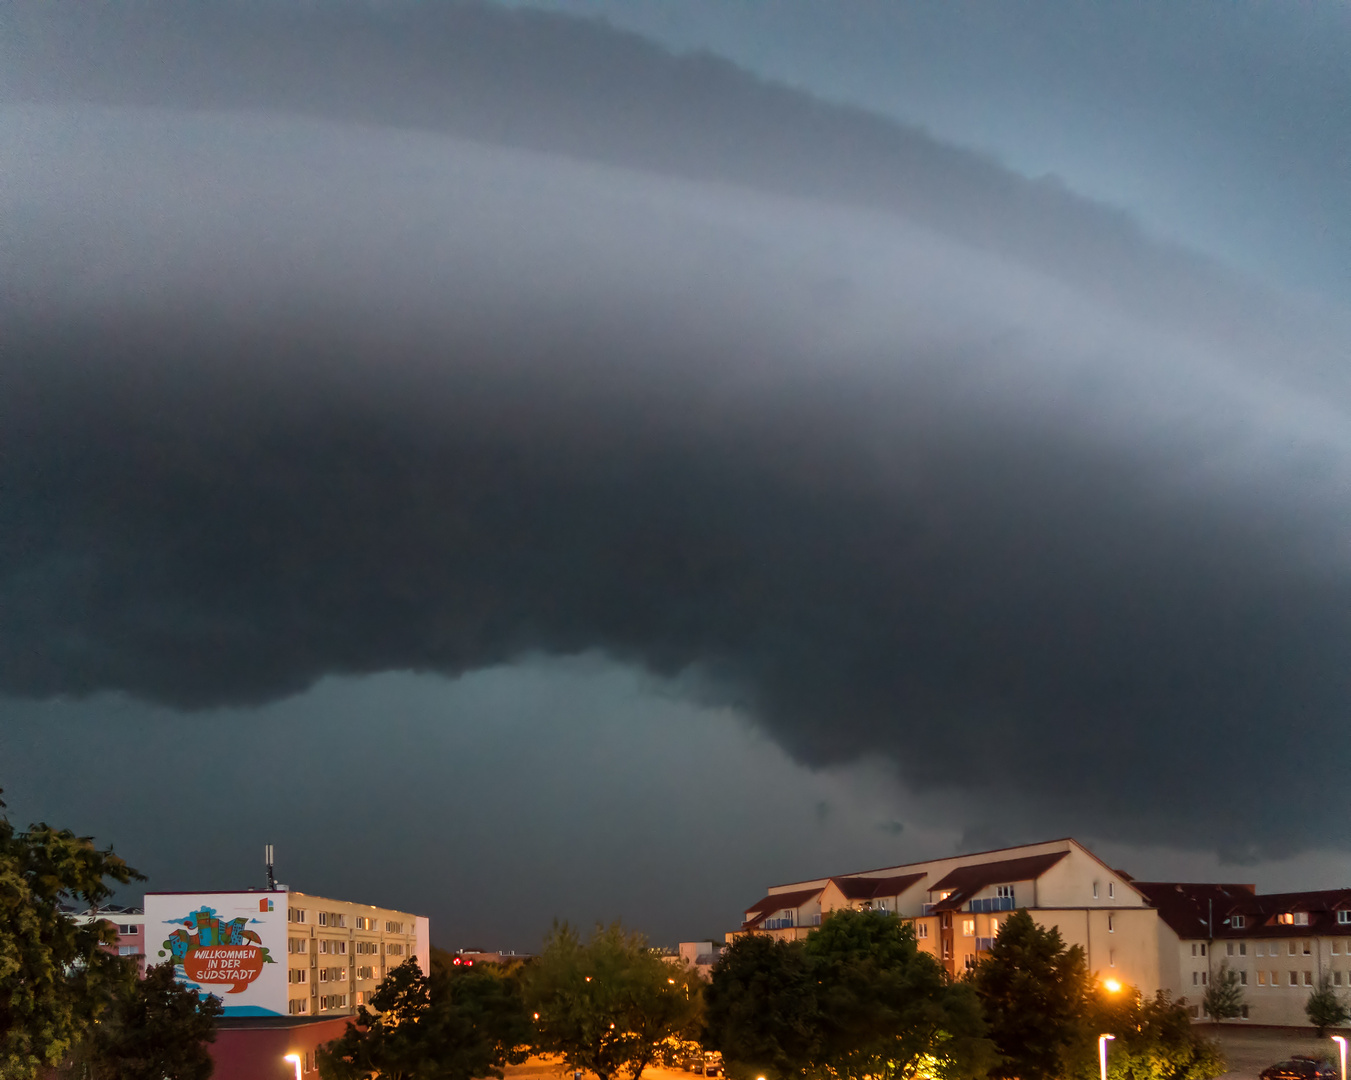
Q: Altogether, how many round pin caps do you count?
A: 0